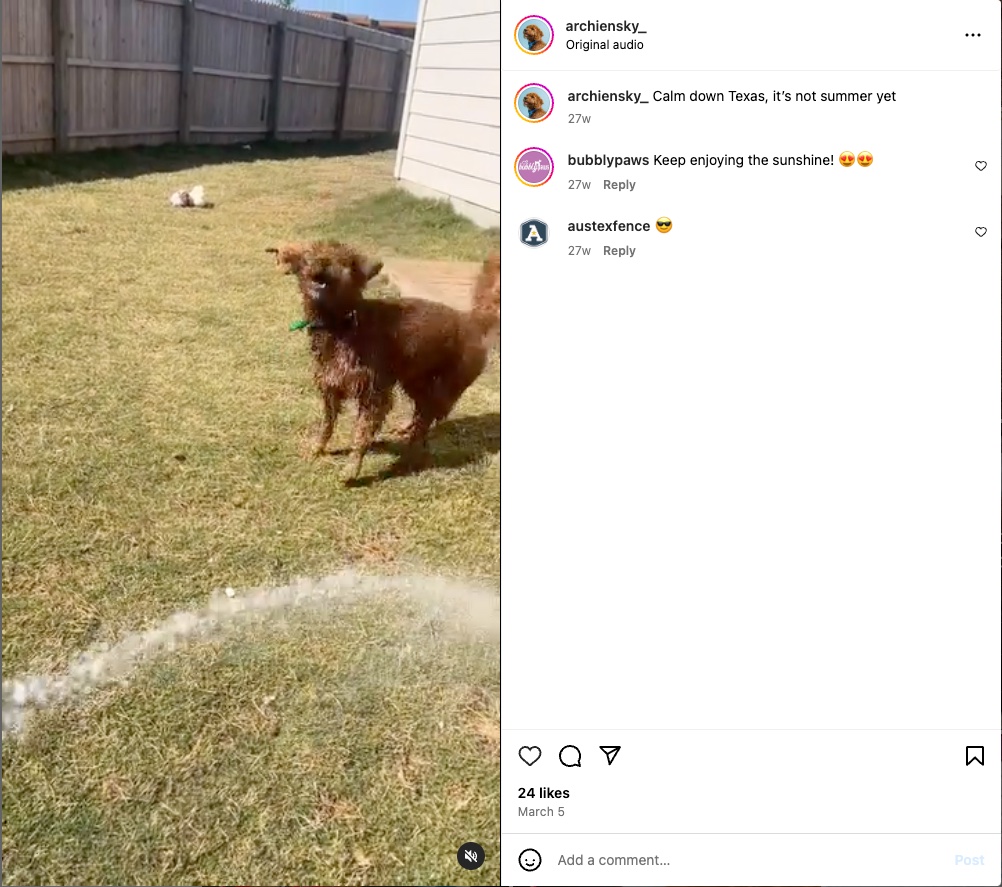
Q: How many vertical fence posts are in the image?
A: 5